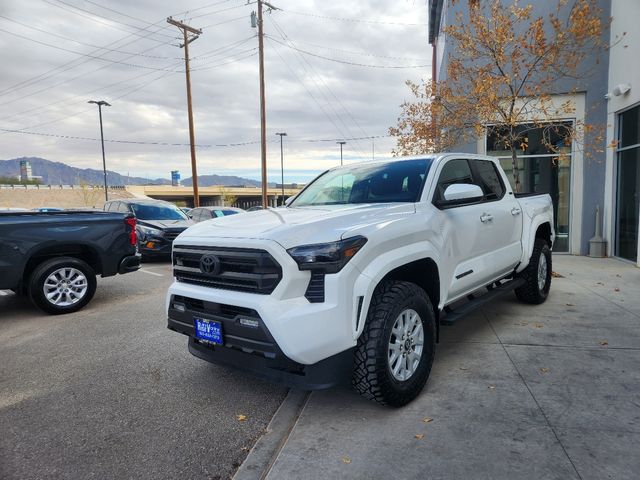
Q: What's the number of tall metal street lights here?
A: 3